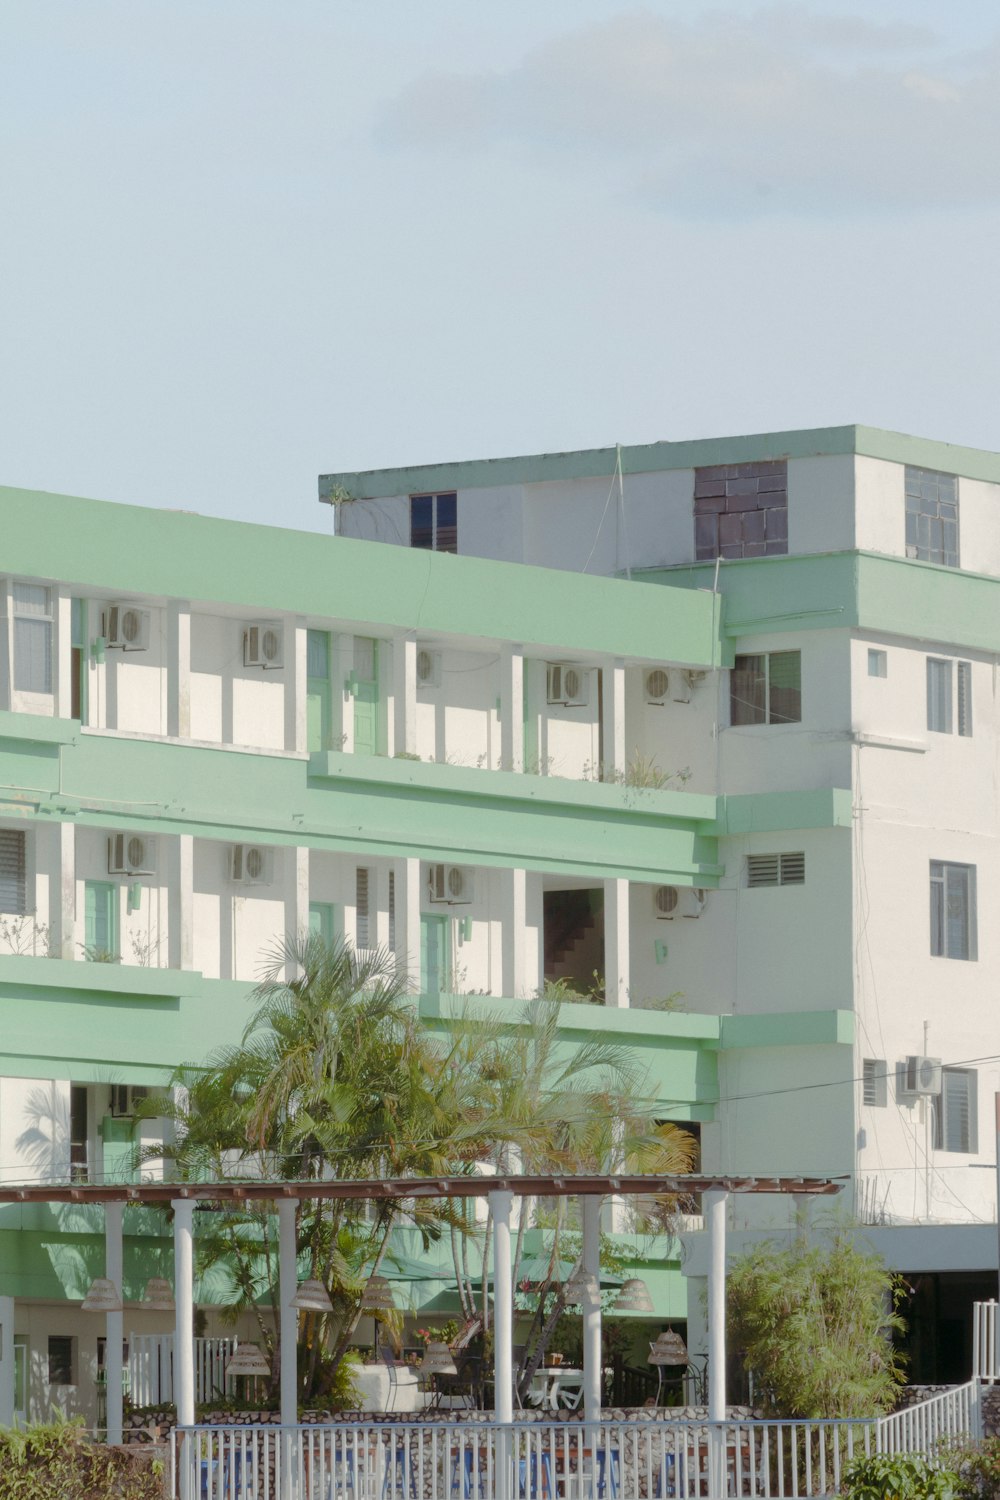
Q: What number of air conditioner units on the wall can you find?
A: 11